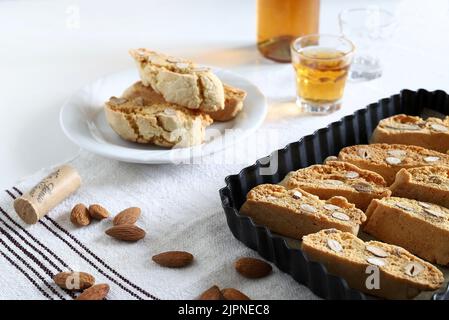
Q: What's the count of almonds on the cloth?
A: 10